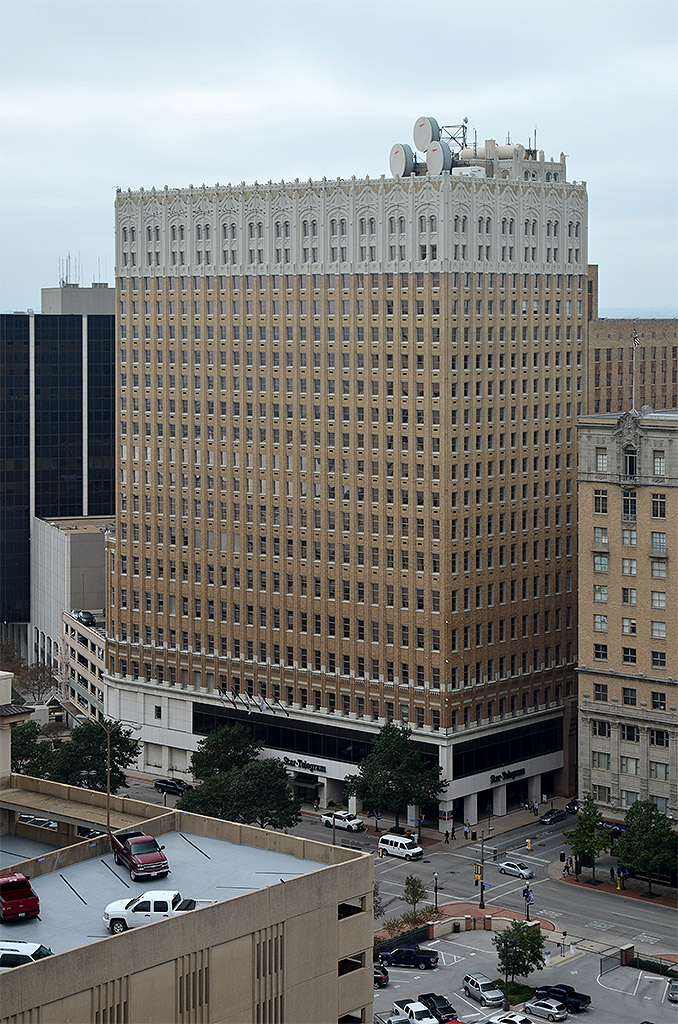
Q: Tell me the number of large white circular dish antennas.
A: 3